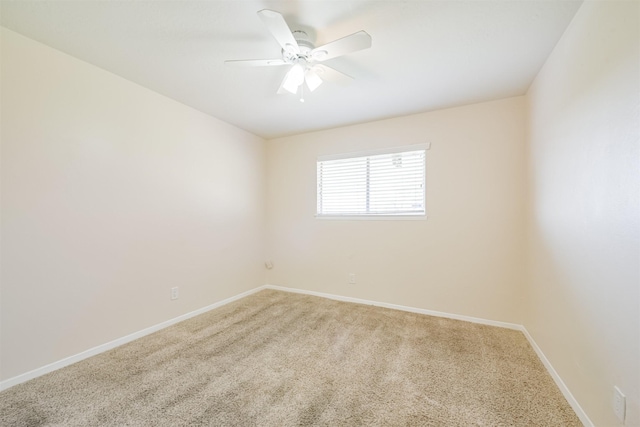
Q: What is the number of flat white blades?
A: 5